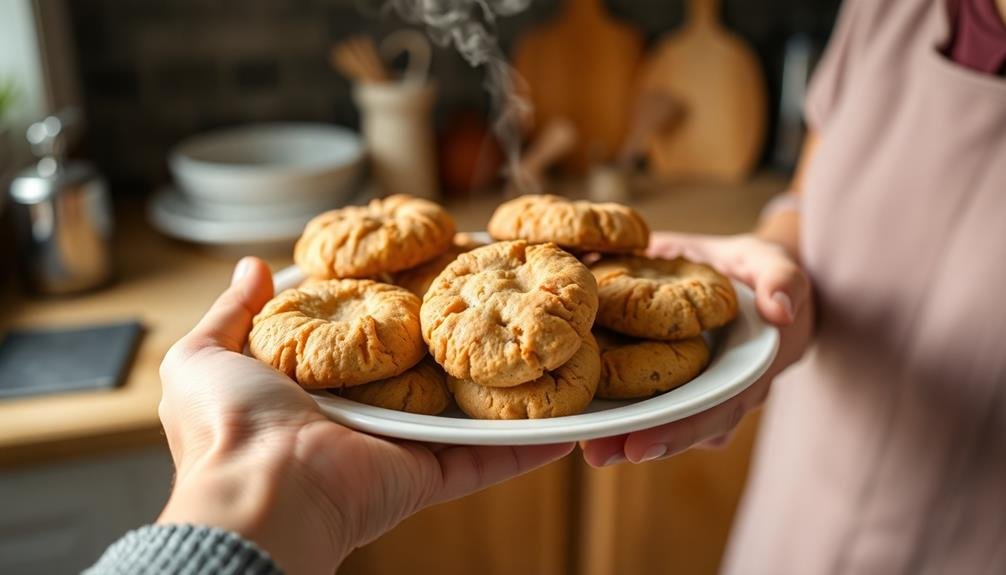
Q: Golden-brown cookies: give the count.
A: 9